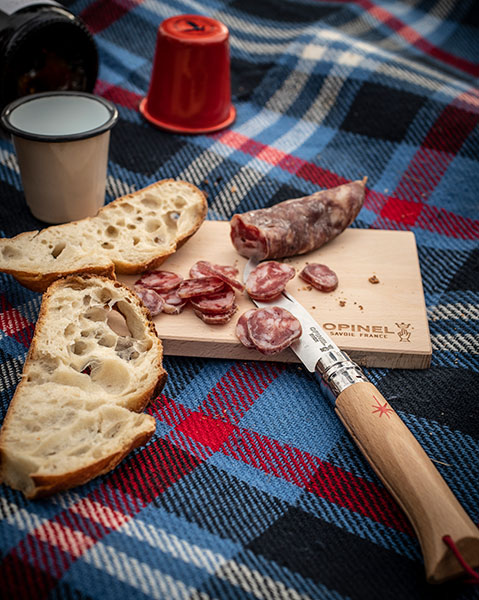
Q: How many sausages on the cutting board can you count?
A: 1